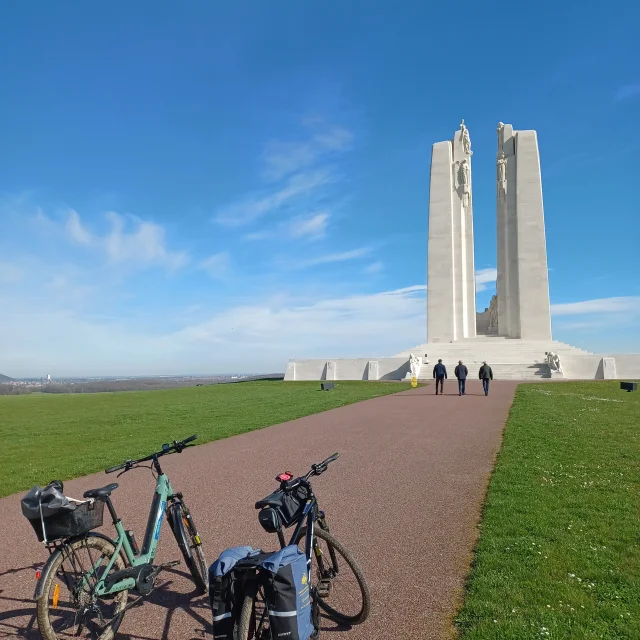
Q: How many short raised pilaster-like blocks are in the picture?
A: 4